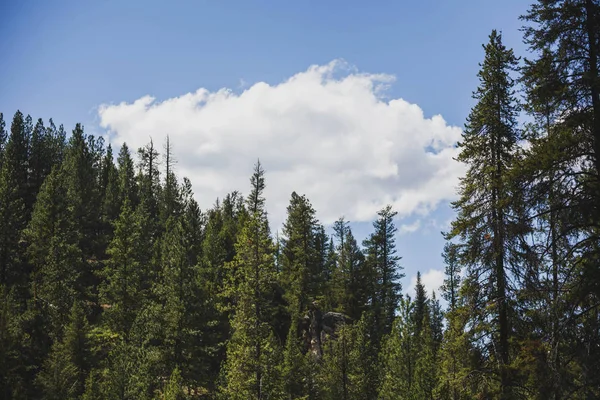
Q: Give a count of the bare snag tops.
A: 2